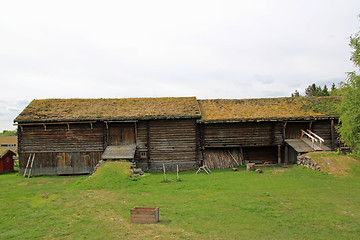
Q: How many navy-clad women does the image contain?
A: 0